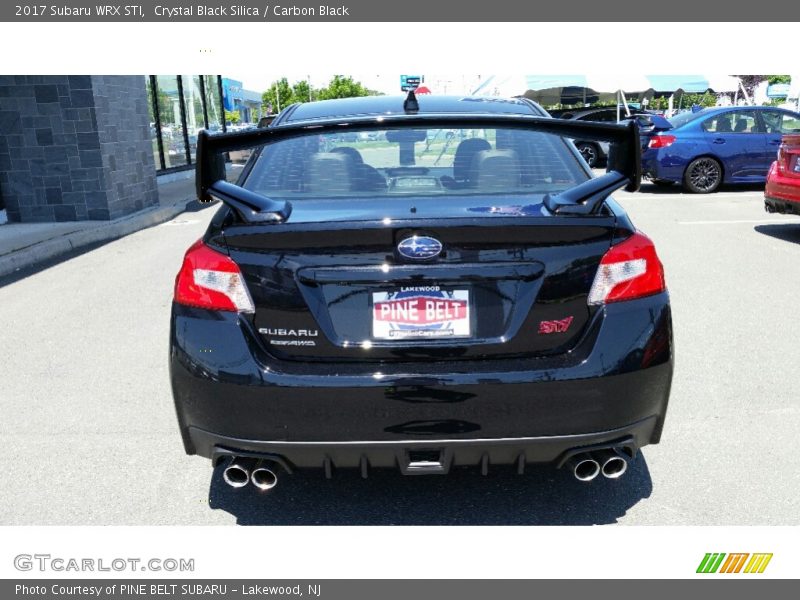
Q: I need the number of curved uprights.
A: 2